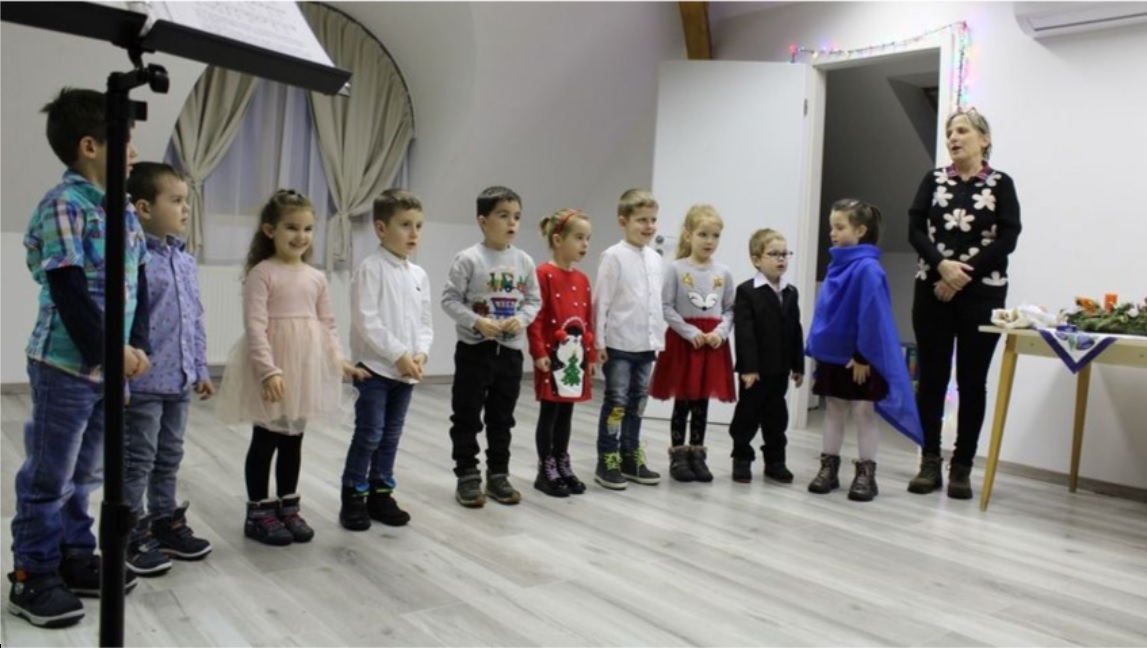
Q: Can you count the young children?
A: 10